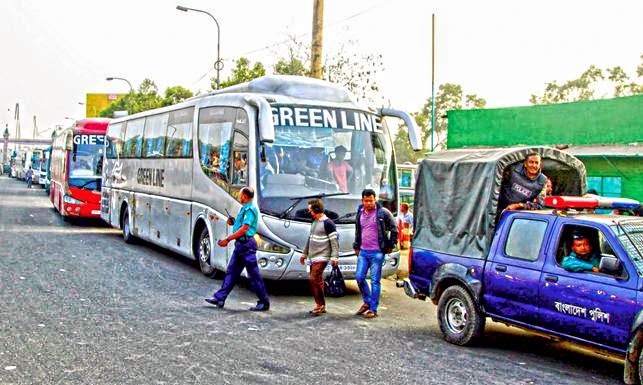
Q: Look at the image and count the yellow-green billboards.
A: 1